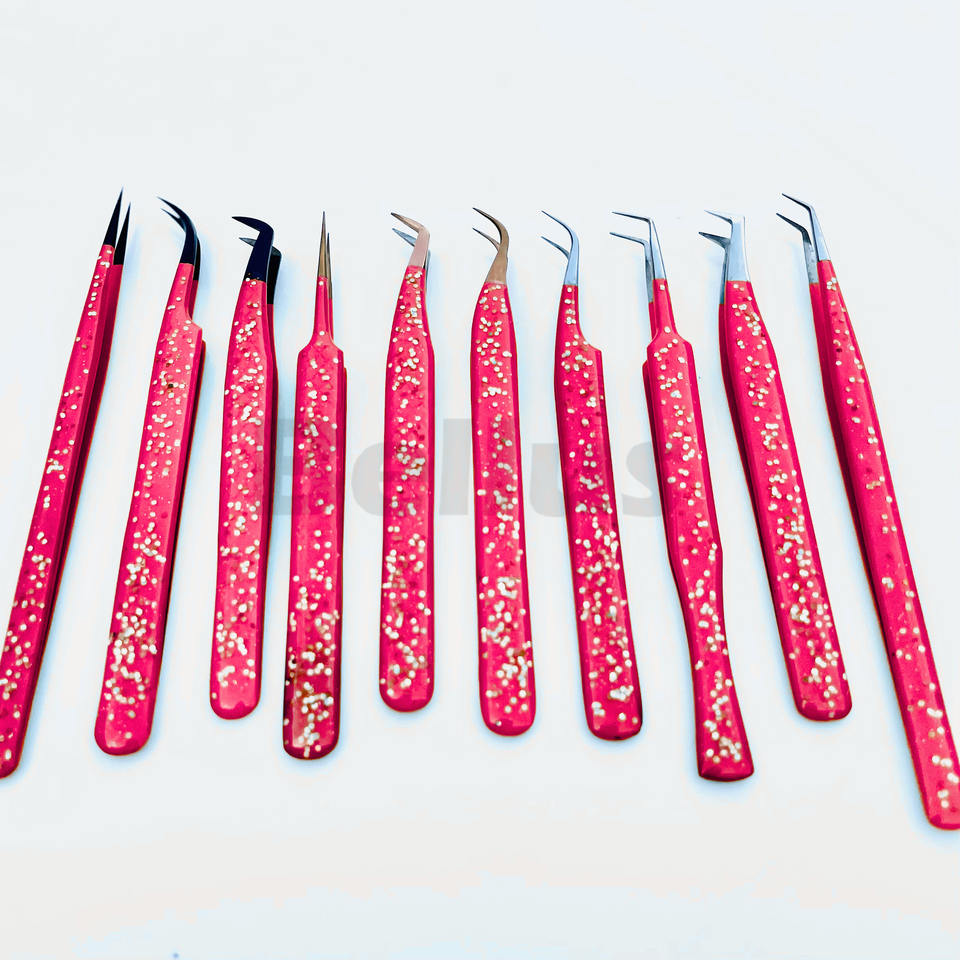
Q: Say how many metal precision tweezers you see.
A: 10